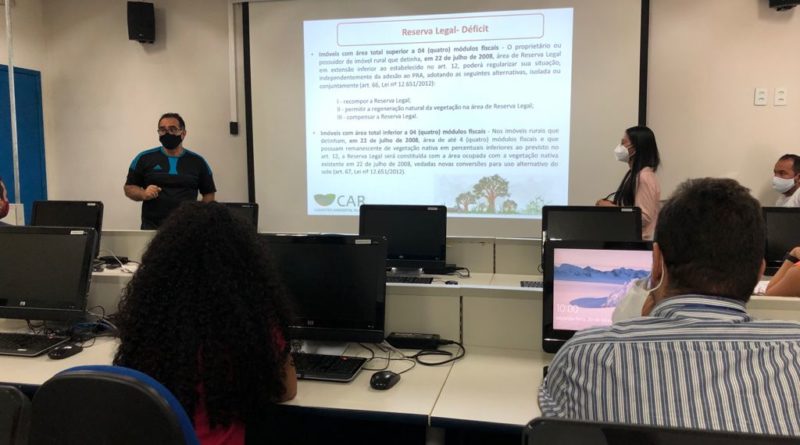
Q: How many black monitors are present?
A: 8